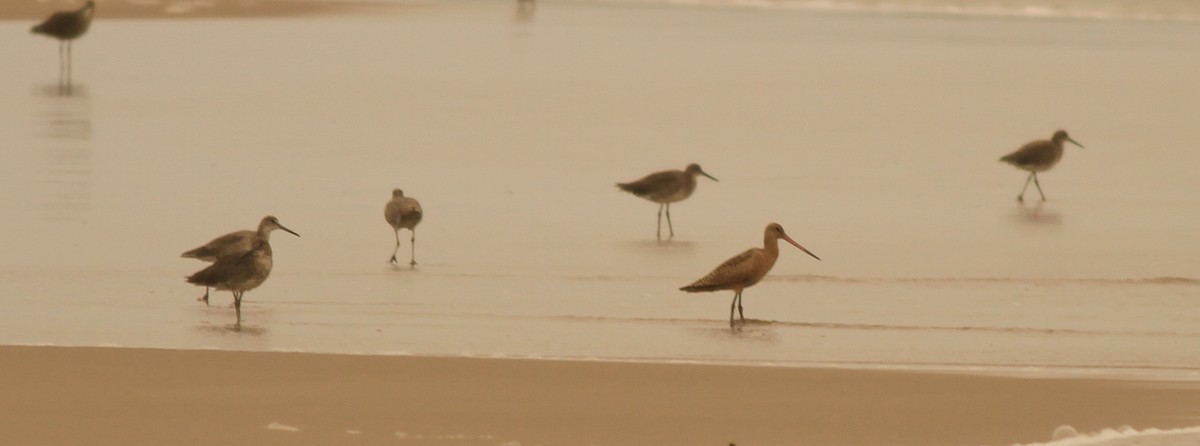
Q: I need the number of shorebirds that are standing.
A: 7